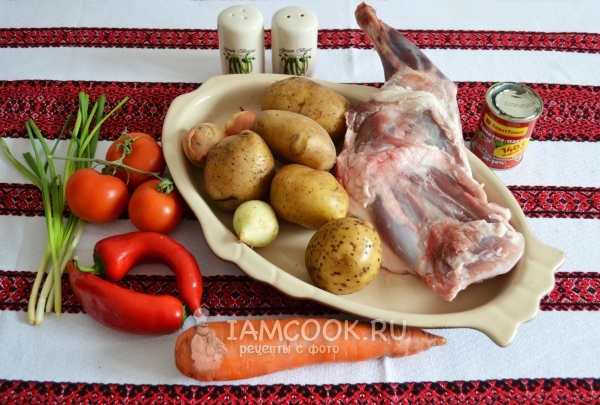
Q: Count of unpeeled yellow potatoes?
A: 5